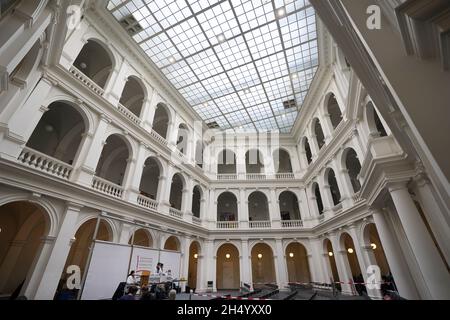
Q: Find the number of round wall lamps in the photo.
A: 7